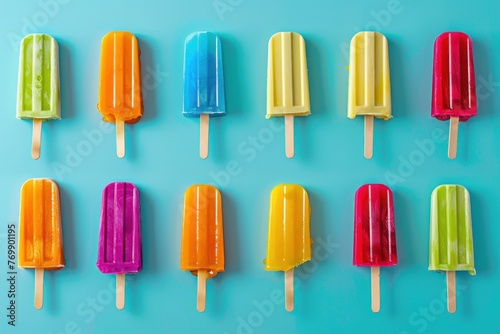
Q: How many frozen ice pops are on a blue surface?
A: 12